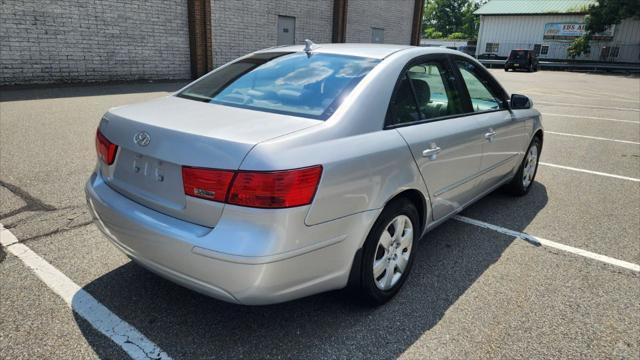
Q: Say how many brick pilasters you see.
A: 3